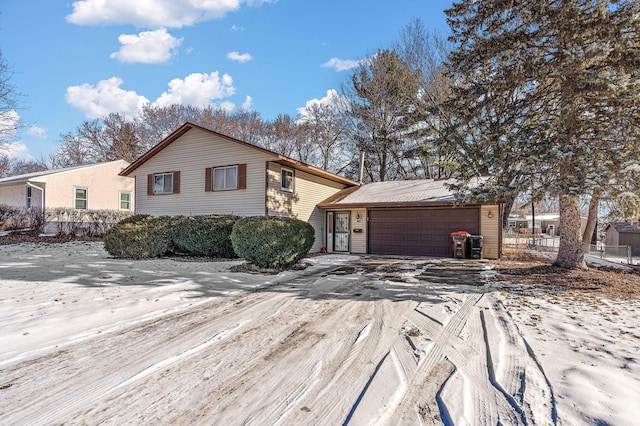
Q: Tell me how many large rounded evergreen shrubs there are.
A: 3